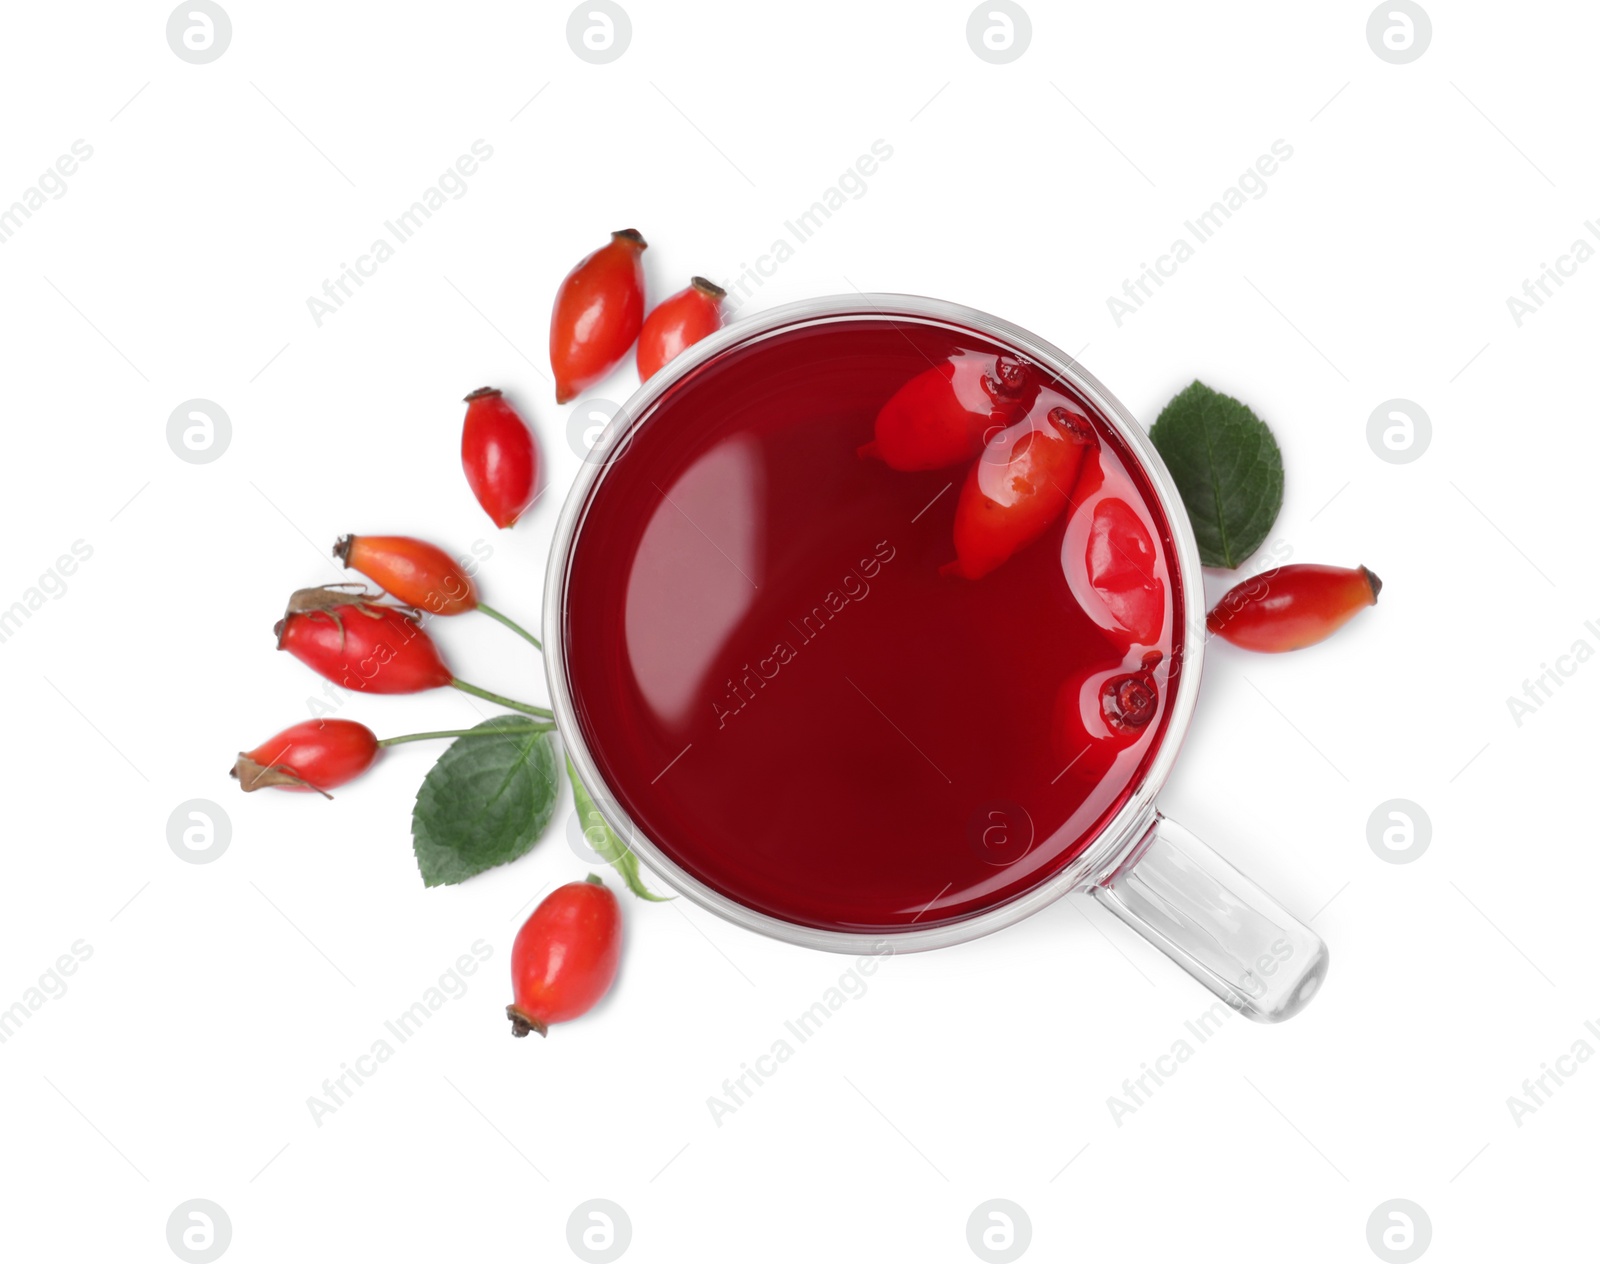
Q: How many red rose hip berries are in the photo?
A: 12